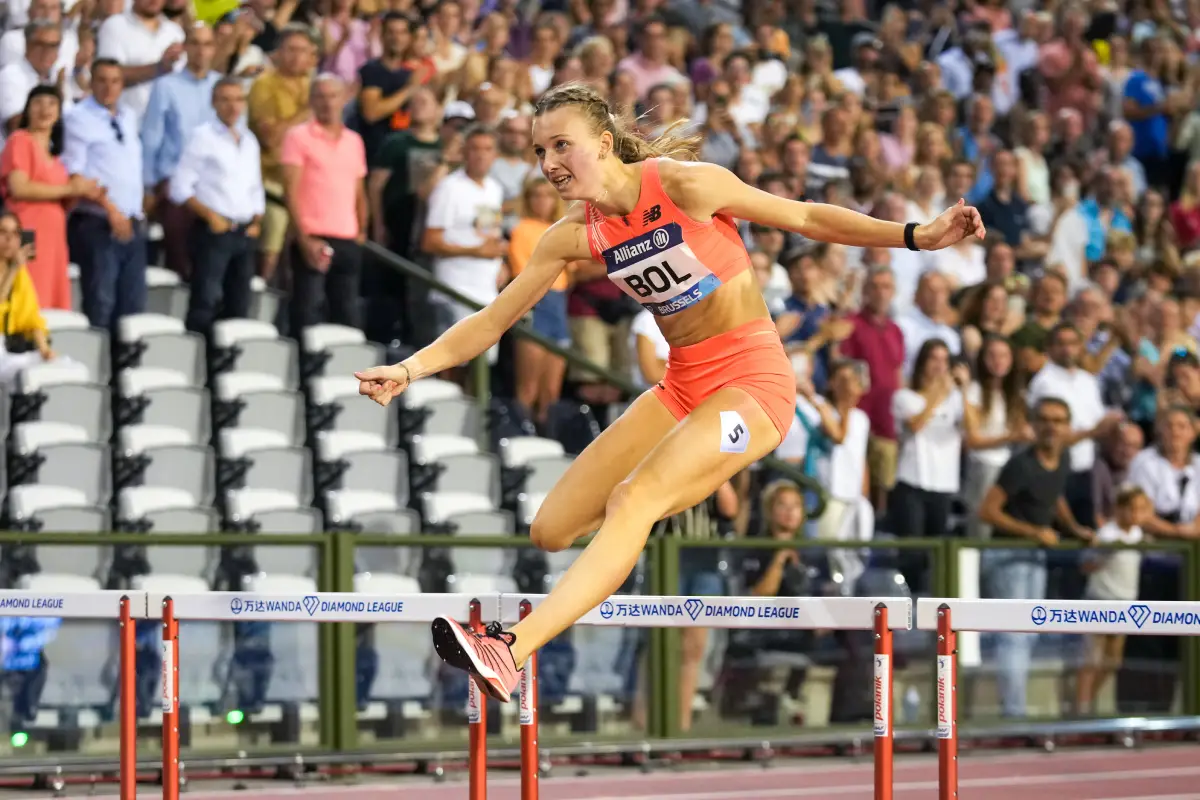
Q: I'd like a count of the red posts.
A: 6